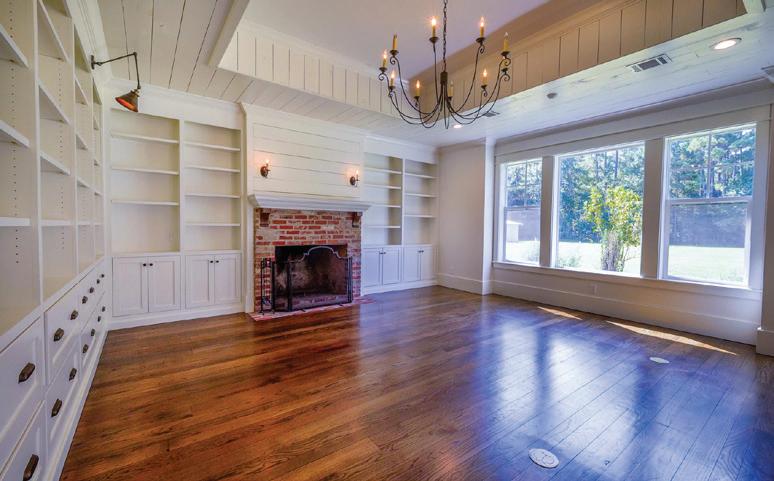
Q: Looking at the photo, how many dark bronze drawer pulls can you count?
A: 14